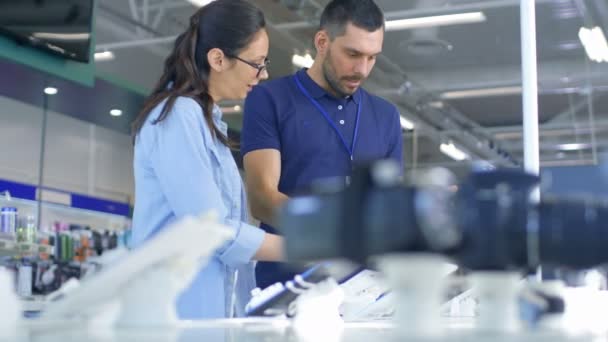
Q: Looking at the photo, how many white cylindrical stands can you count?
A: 2